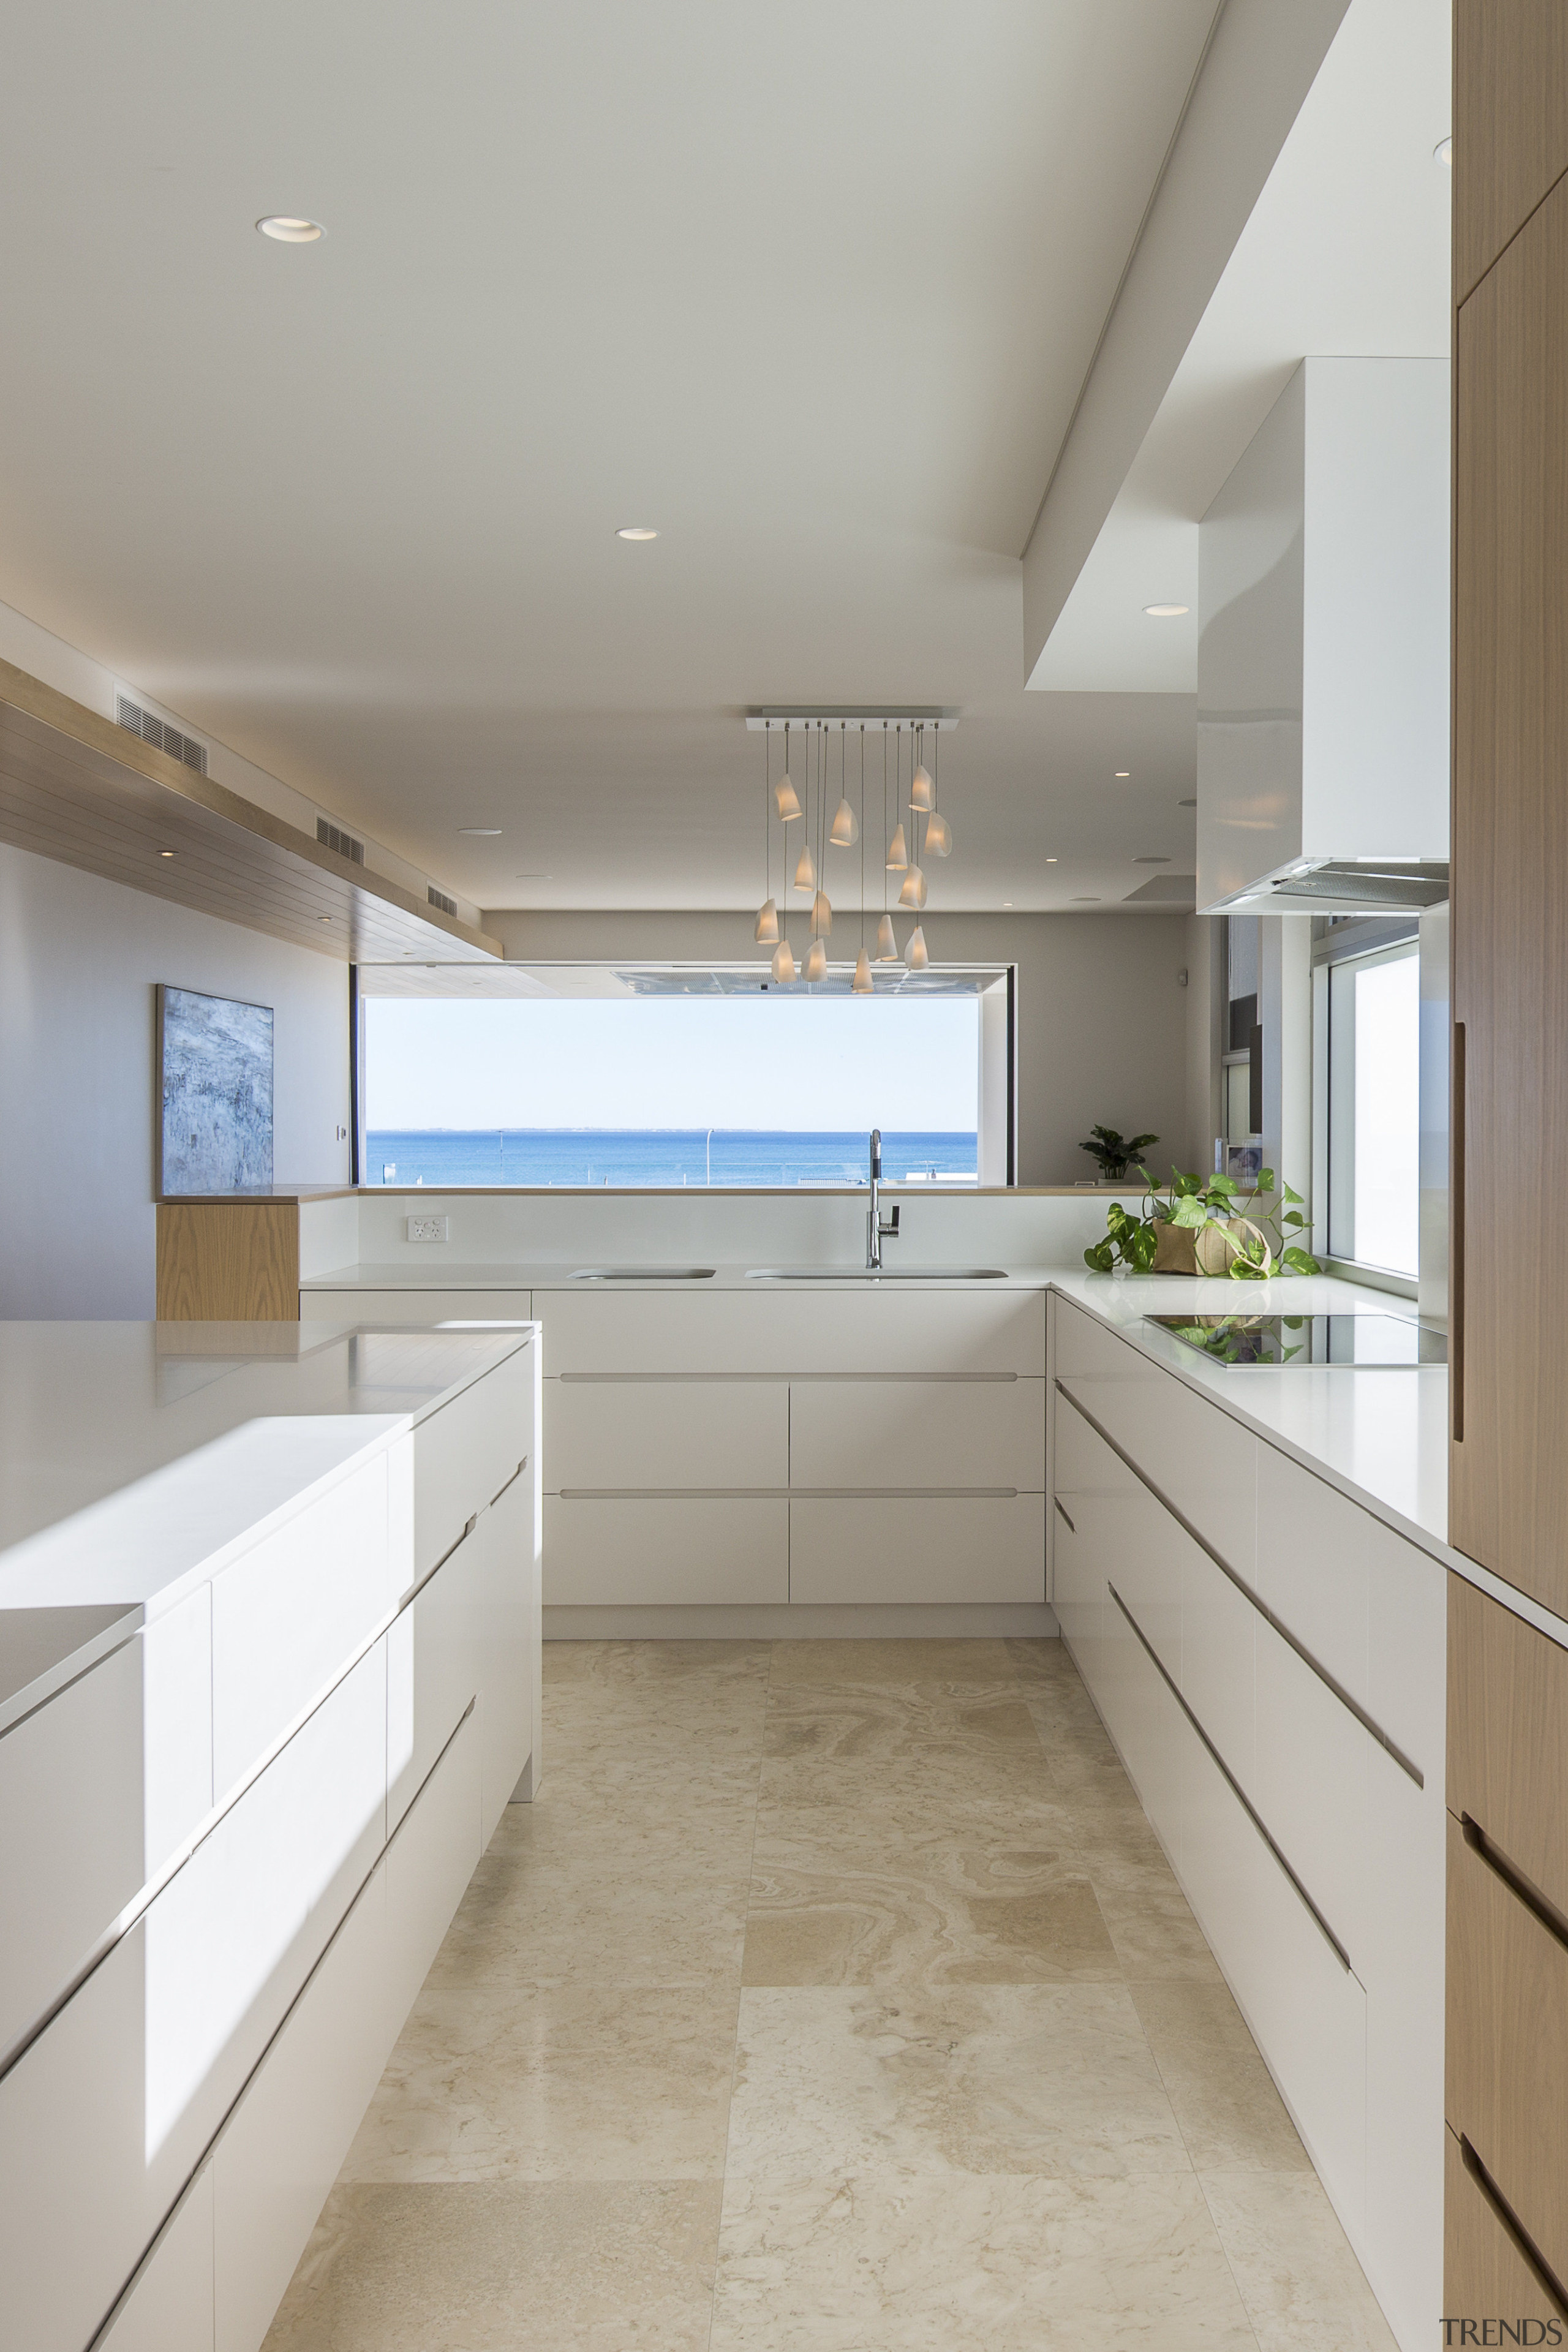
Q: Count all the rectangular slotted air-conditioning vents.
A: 3